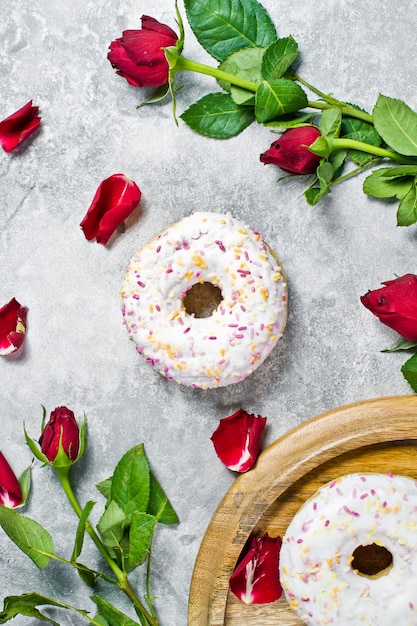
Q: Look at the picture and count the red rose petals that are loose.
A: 5